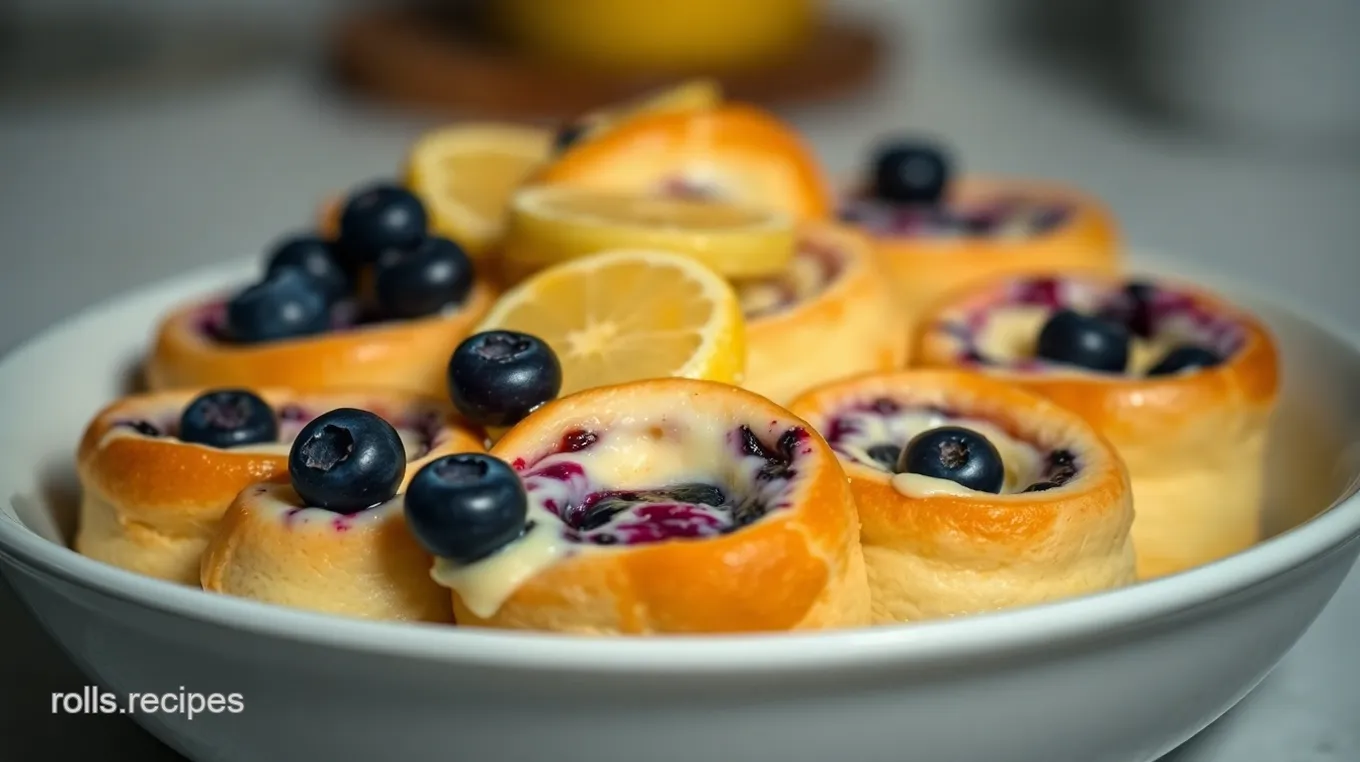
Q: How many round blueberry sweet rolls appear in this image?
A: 9